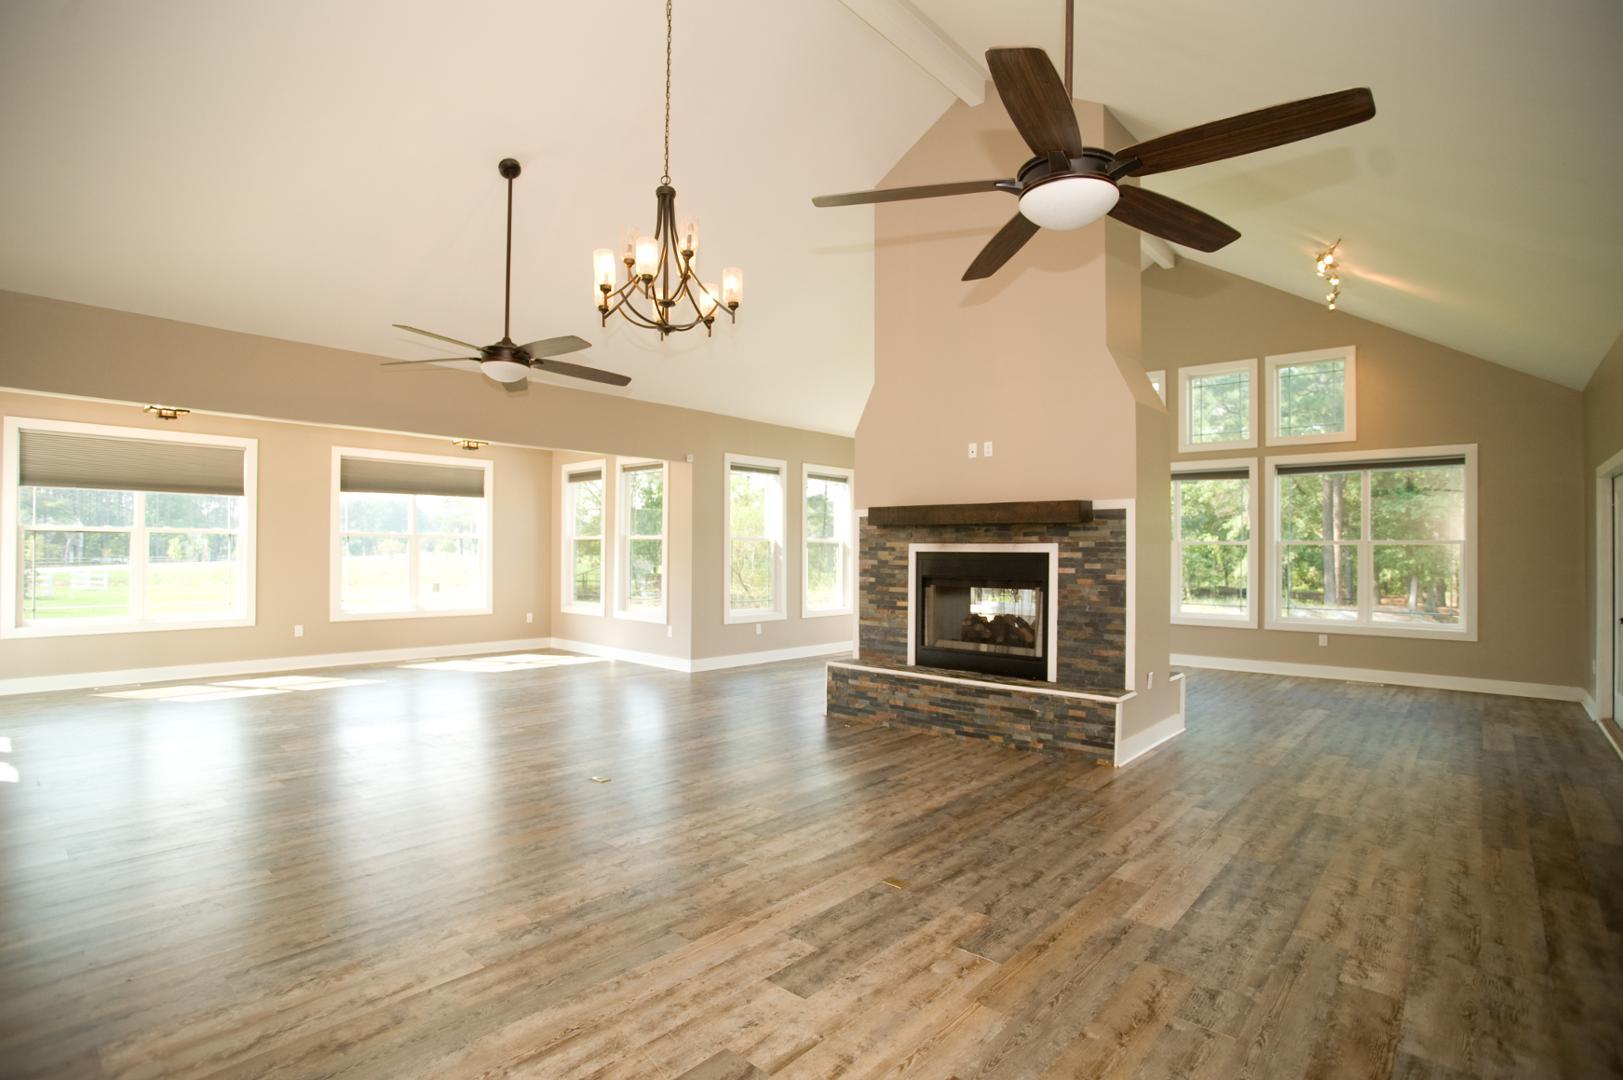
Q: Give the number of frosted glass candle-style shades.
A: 9